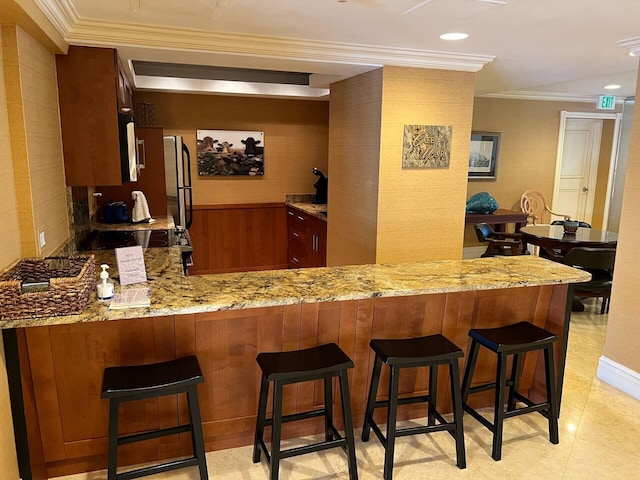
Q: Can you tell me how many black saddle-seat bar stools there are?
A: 4